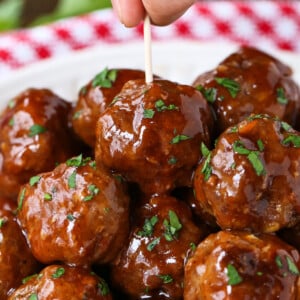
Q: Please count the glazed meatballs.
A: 10